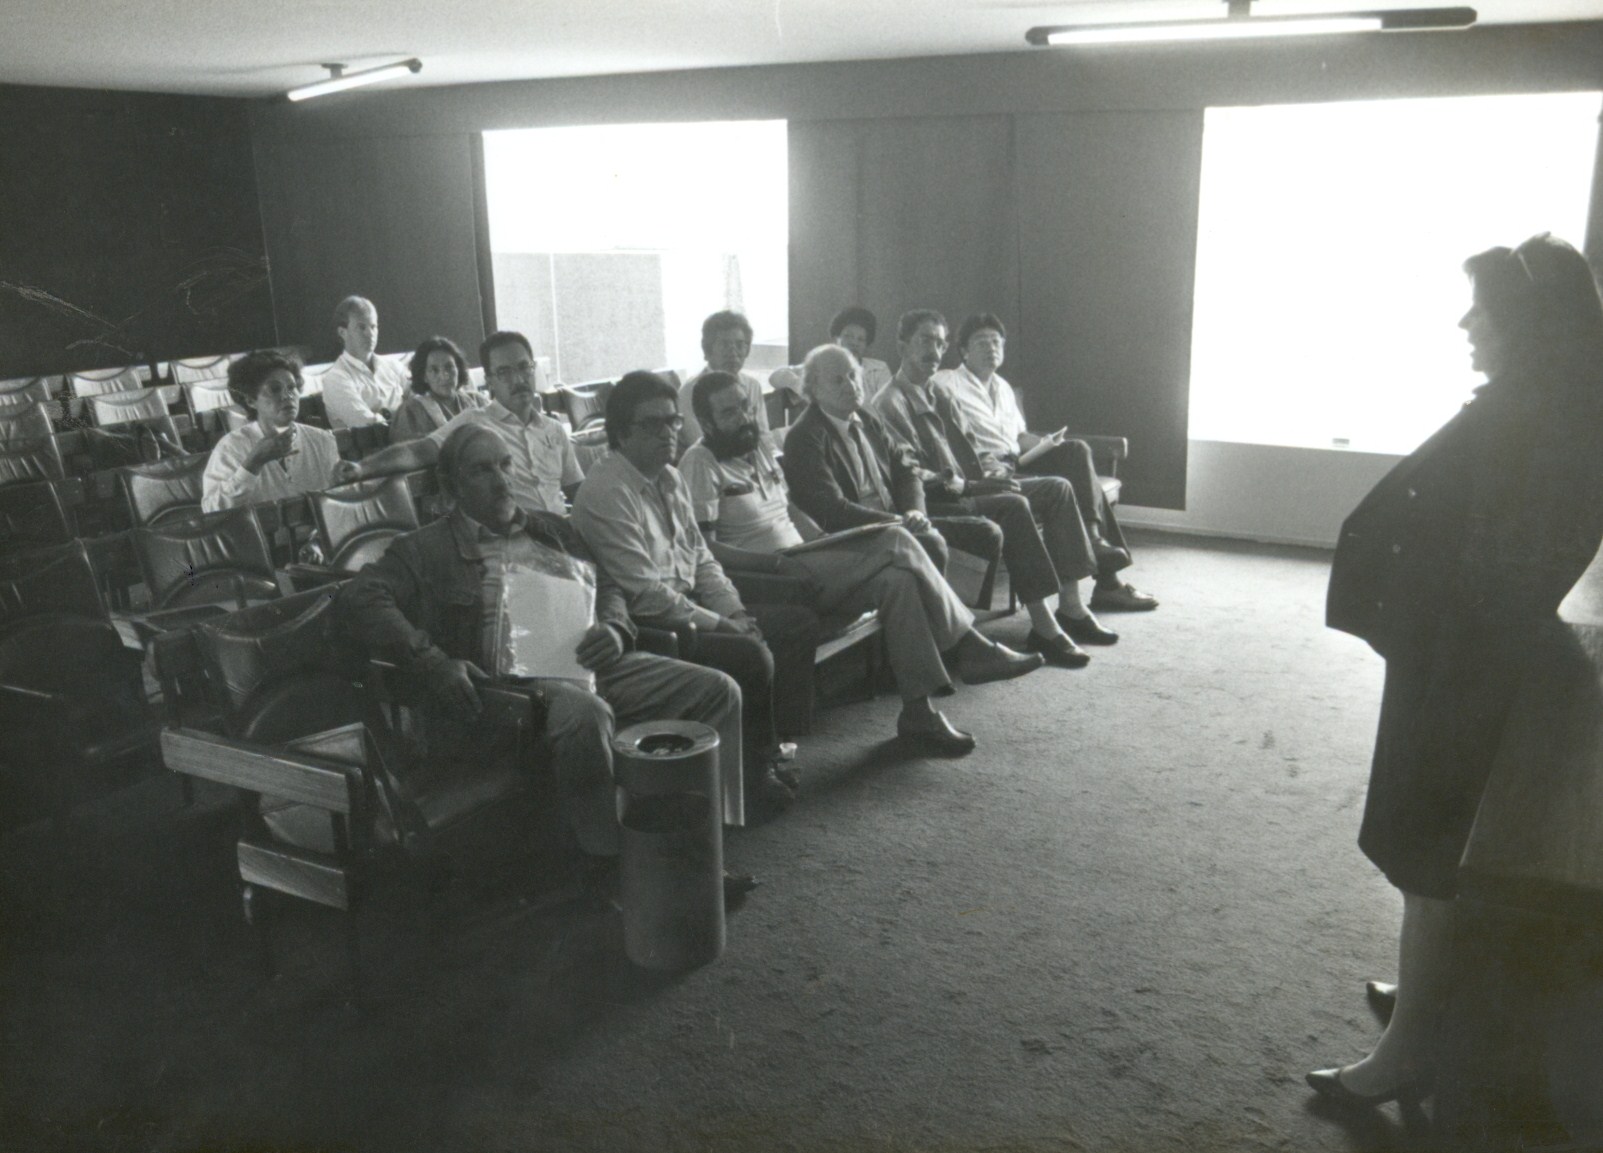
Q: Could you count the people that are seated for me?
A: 12